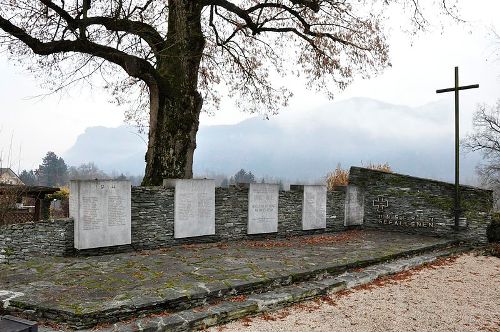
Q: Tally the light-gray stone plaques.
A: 5